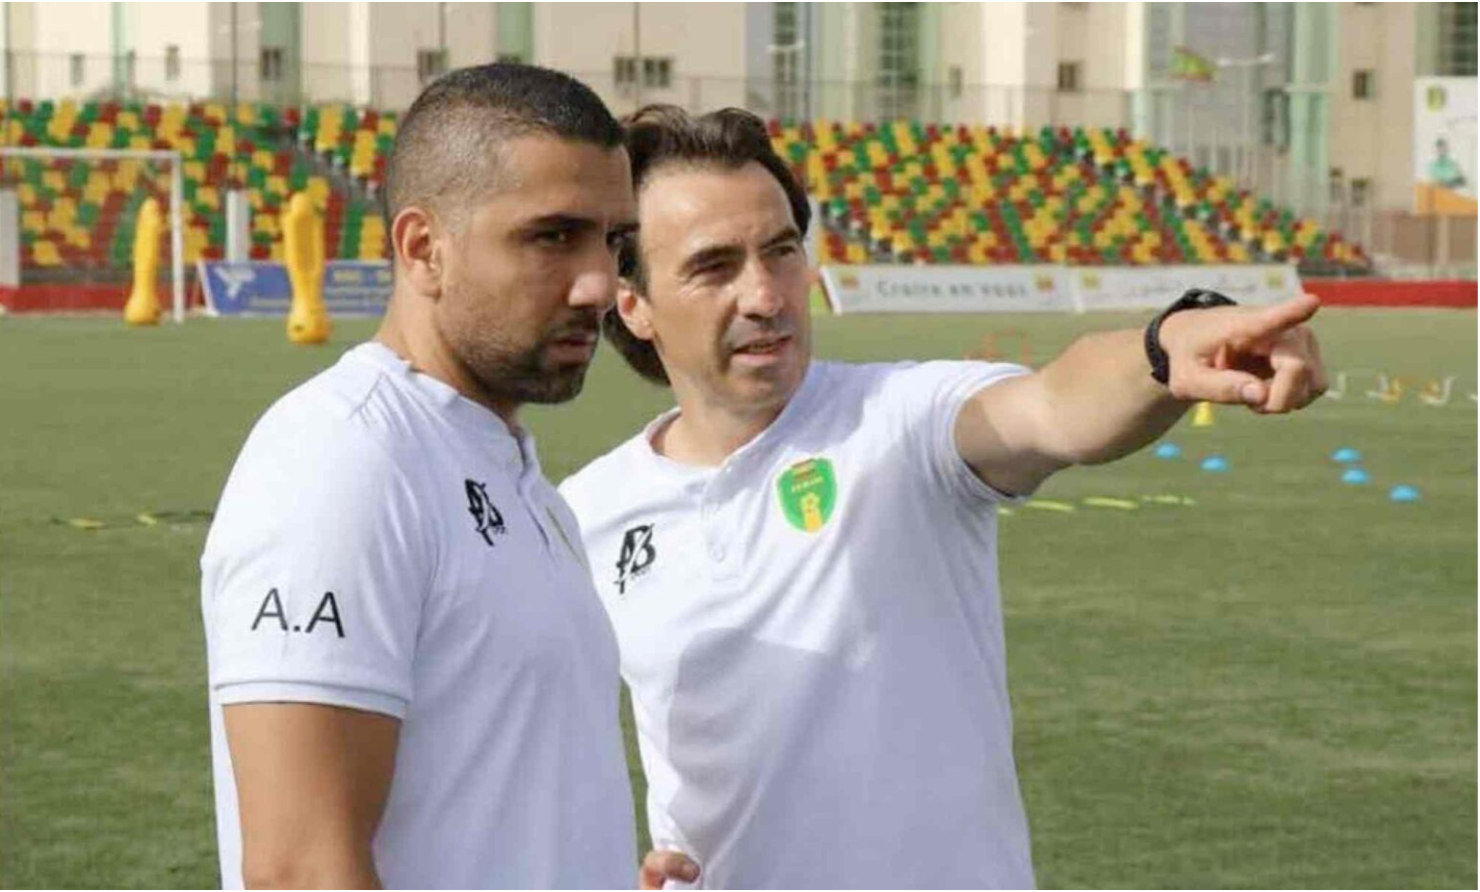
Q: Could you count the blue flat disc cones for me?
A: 5